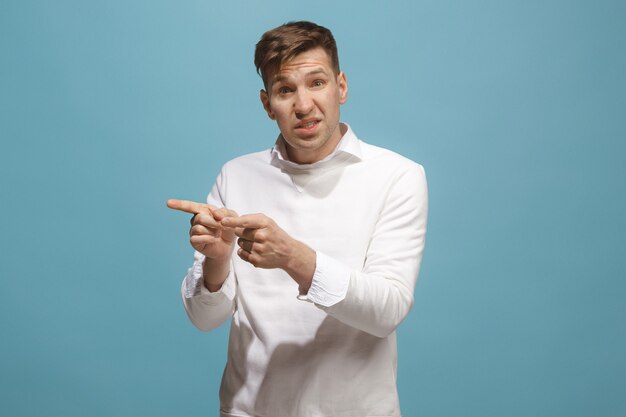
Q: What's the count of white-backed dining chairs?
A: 0